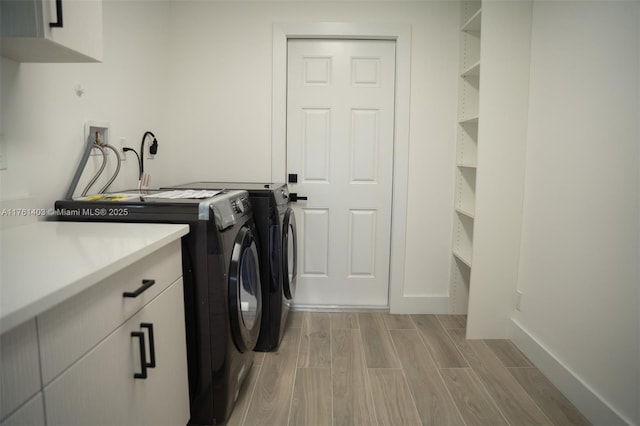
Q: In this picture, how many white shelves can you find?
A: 6